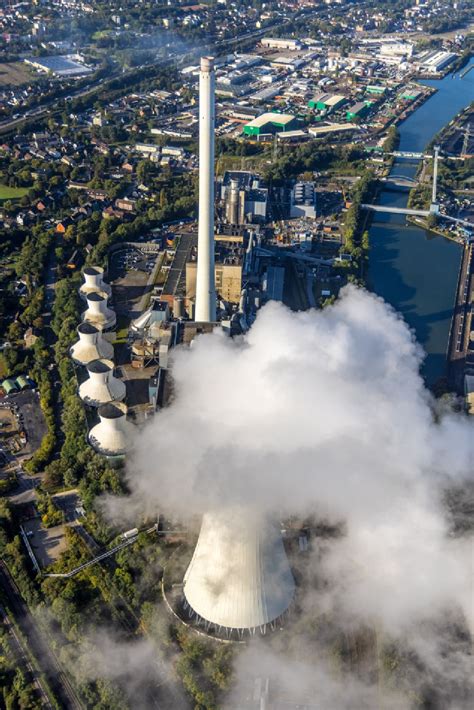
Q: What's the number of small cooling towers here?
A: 5